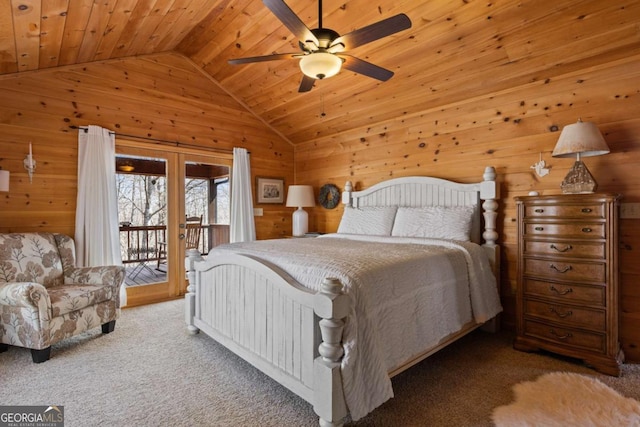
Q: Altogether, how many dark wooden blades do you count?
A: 5